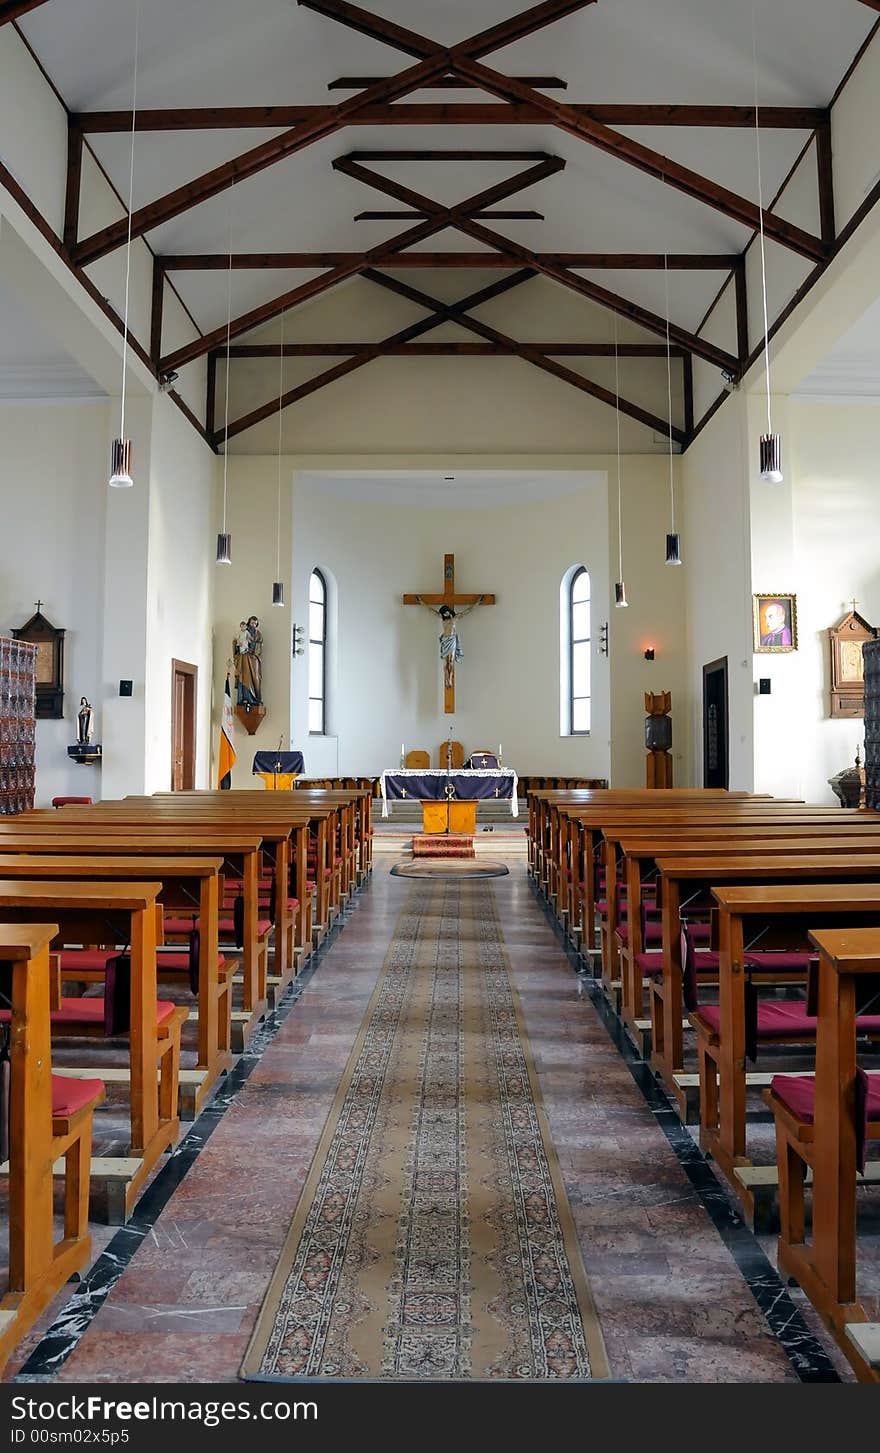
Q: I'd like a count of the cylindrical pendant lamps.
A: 6